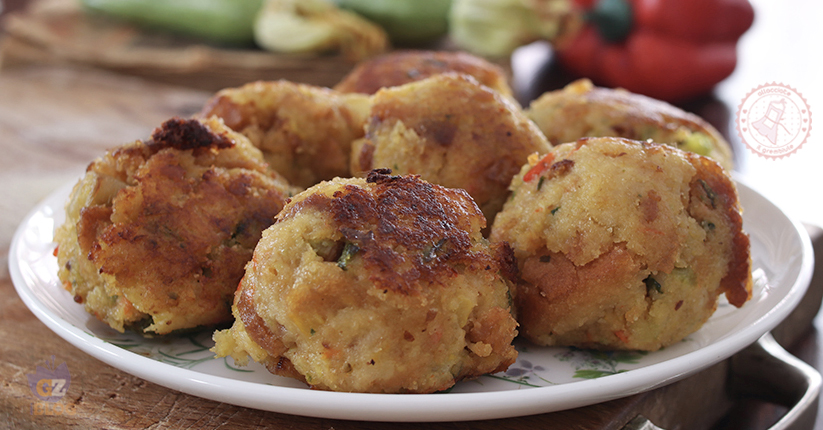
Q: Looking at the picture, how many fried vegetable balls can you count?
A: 7